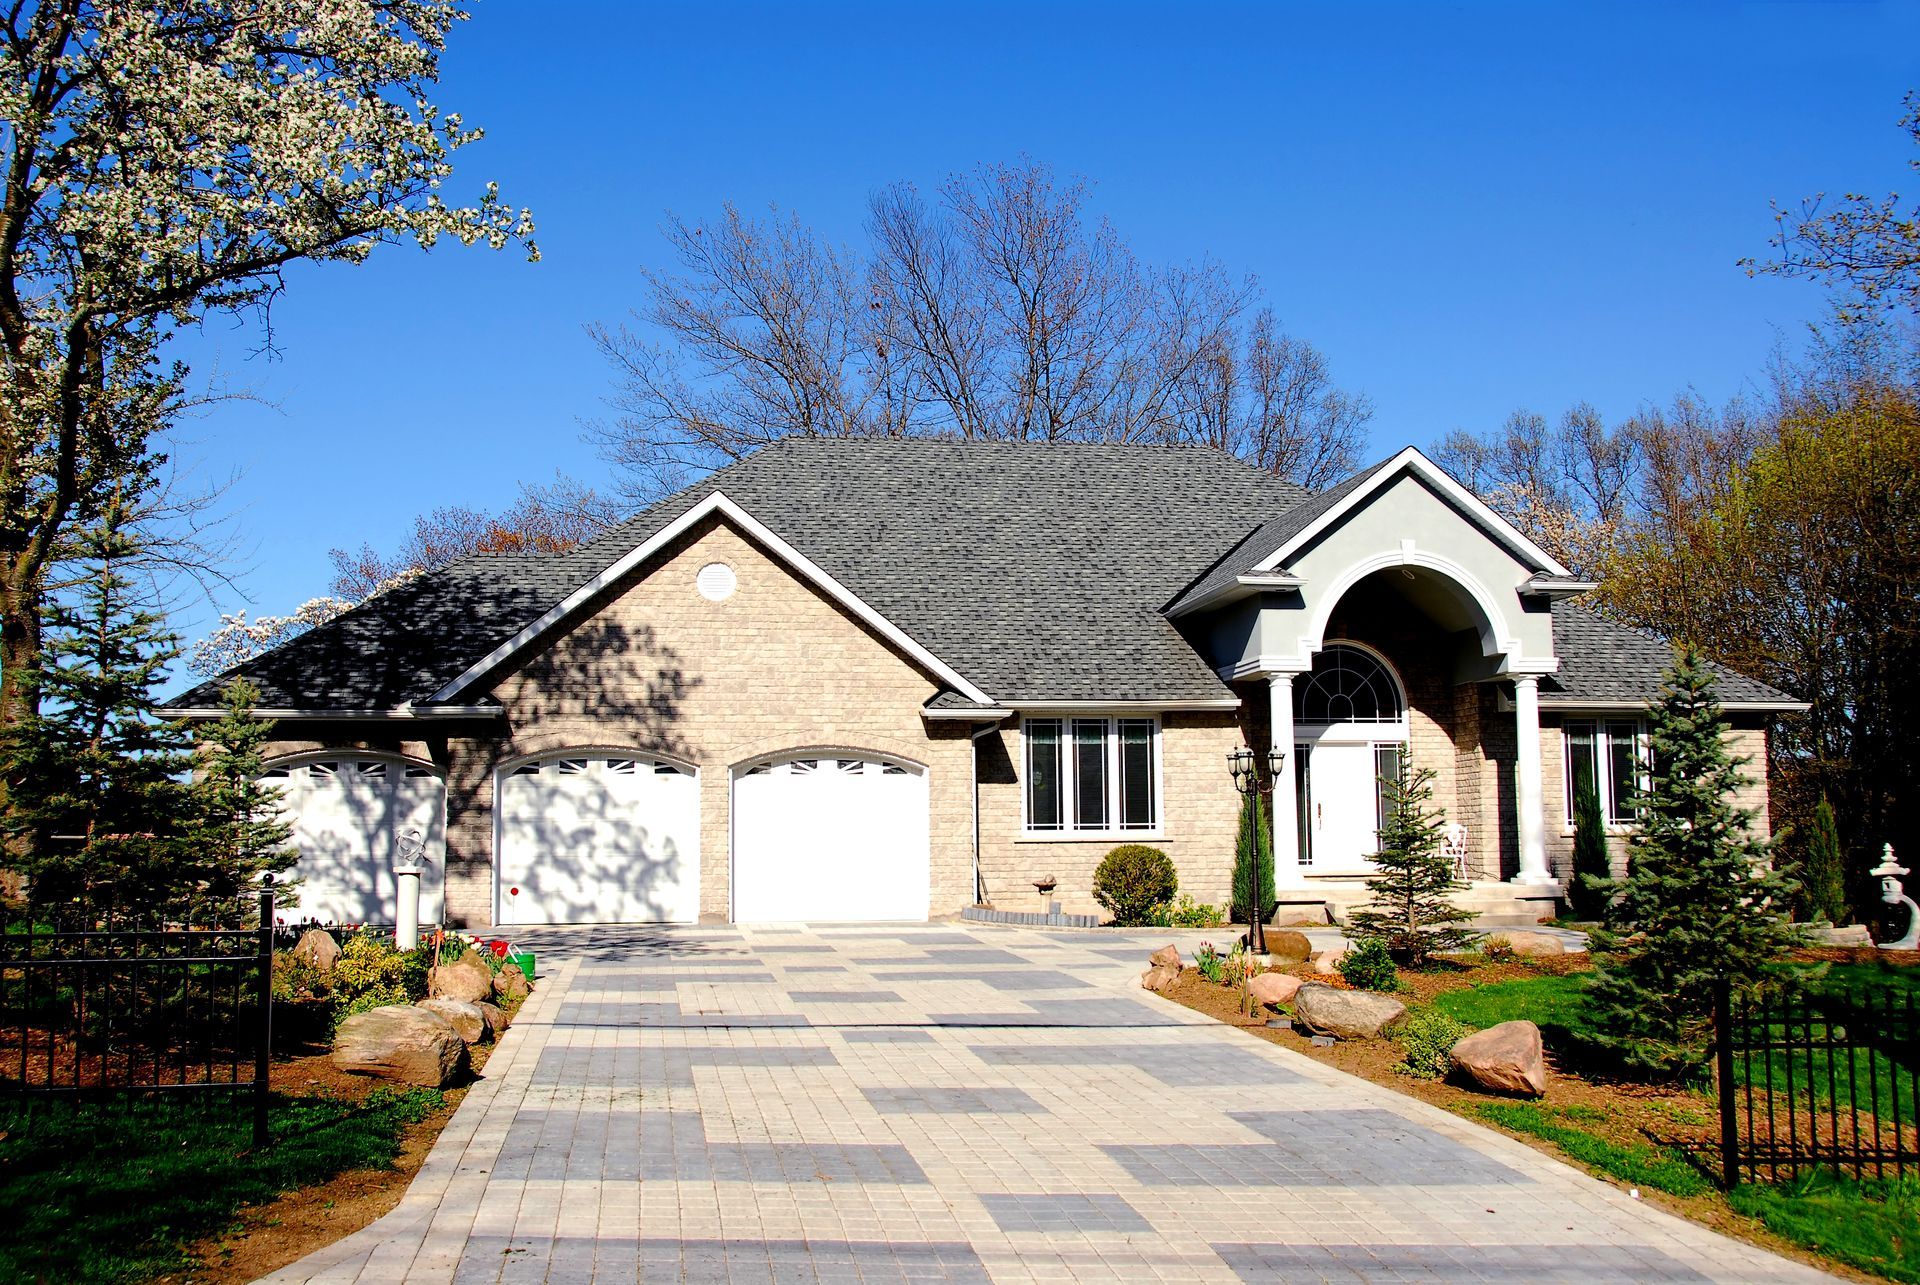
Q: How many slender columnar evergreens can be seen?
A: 3